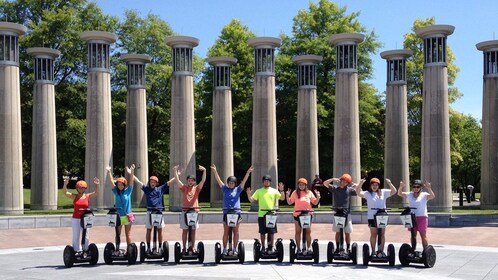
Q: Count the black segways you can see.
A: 10